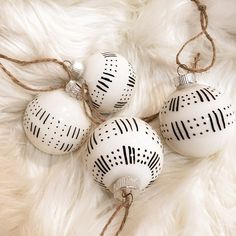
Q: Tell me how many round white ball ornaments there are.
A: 4